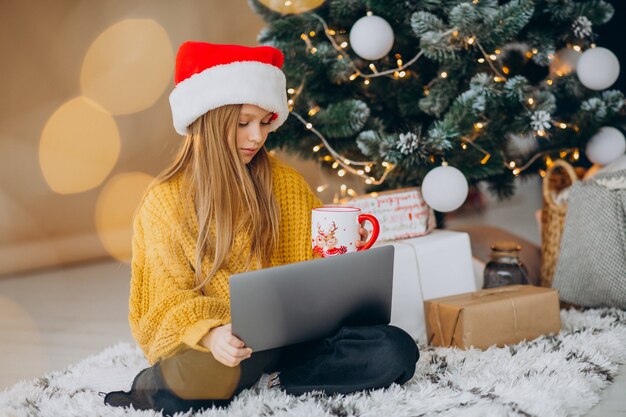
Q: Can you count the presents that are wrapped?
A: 3